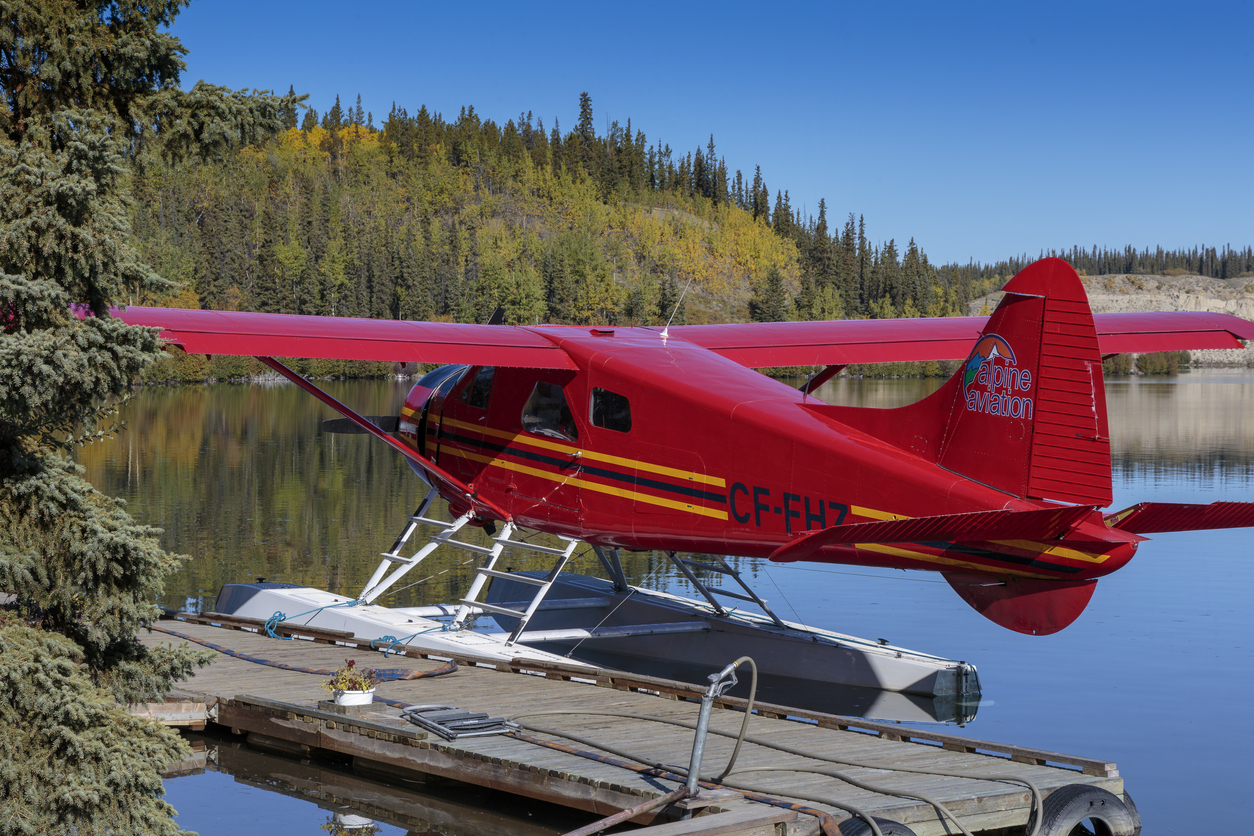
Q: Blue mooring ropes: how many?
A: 2